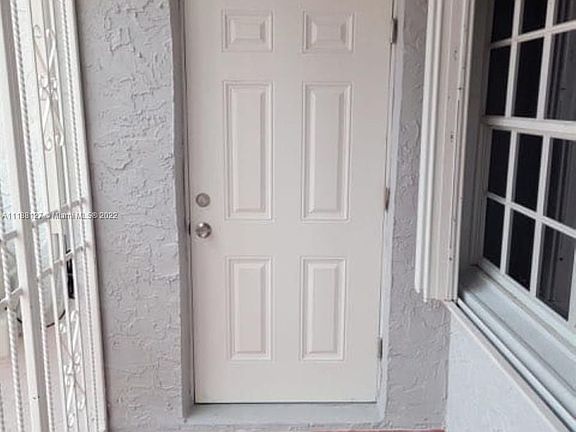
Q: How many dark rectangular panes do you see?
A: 12